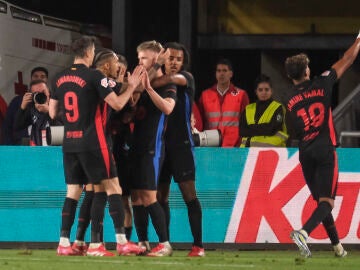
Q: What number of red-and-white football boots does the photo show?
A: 6